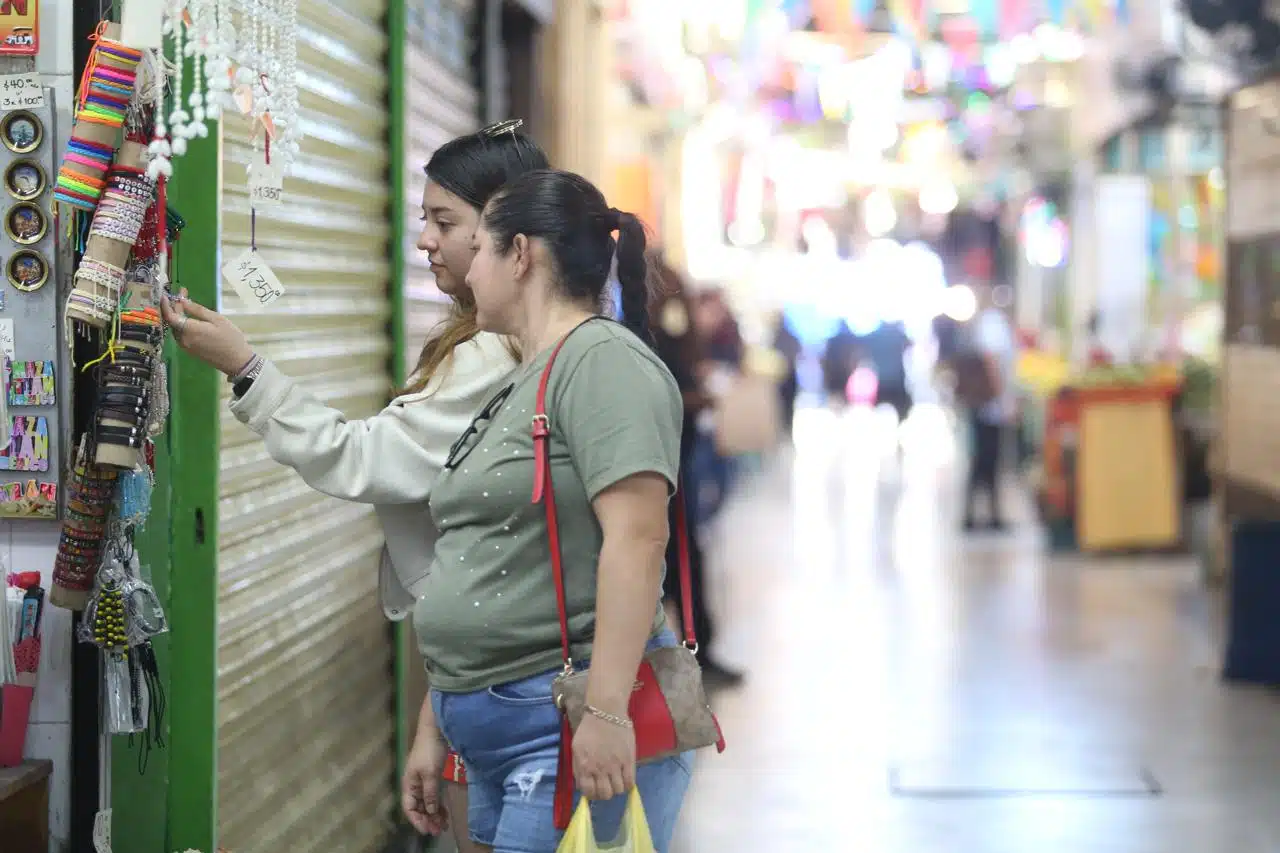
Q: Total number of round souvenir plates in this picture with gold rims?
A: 4